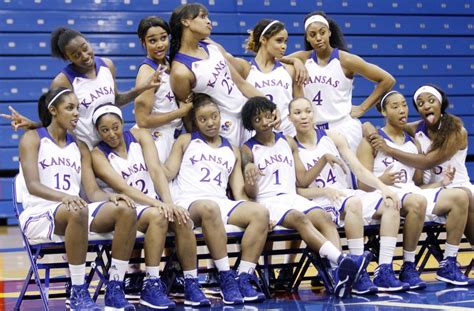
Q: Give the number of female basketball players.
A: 12